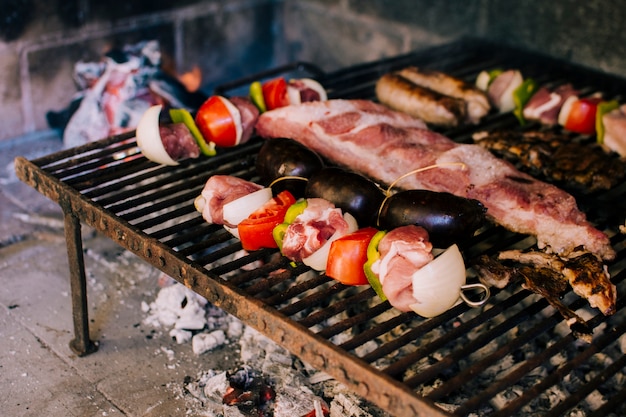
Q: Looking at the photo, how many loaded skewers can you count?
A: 3